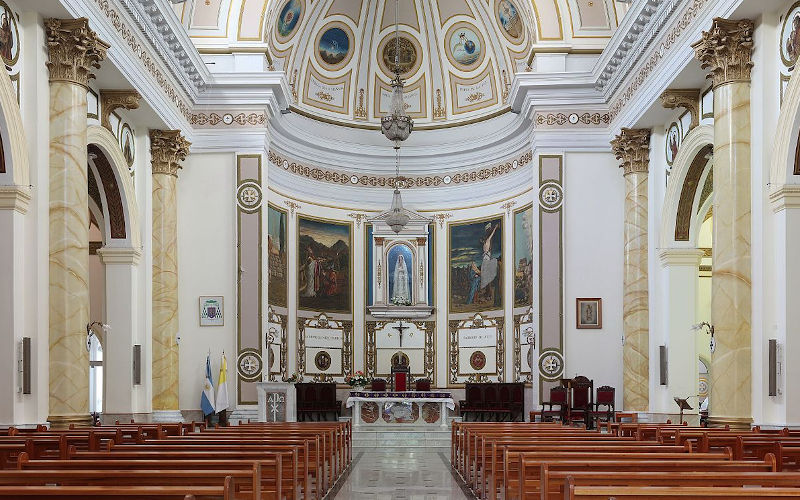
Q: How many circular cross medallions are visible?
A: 4